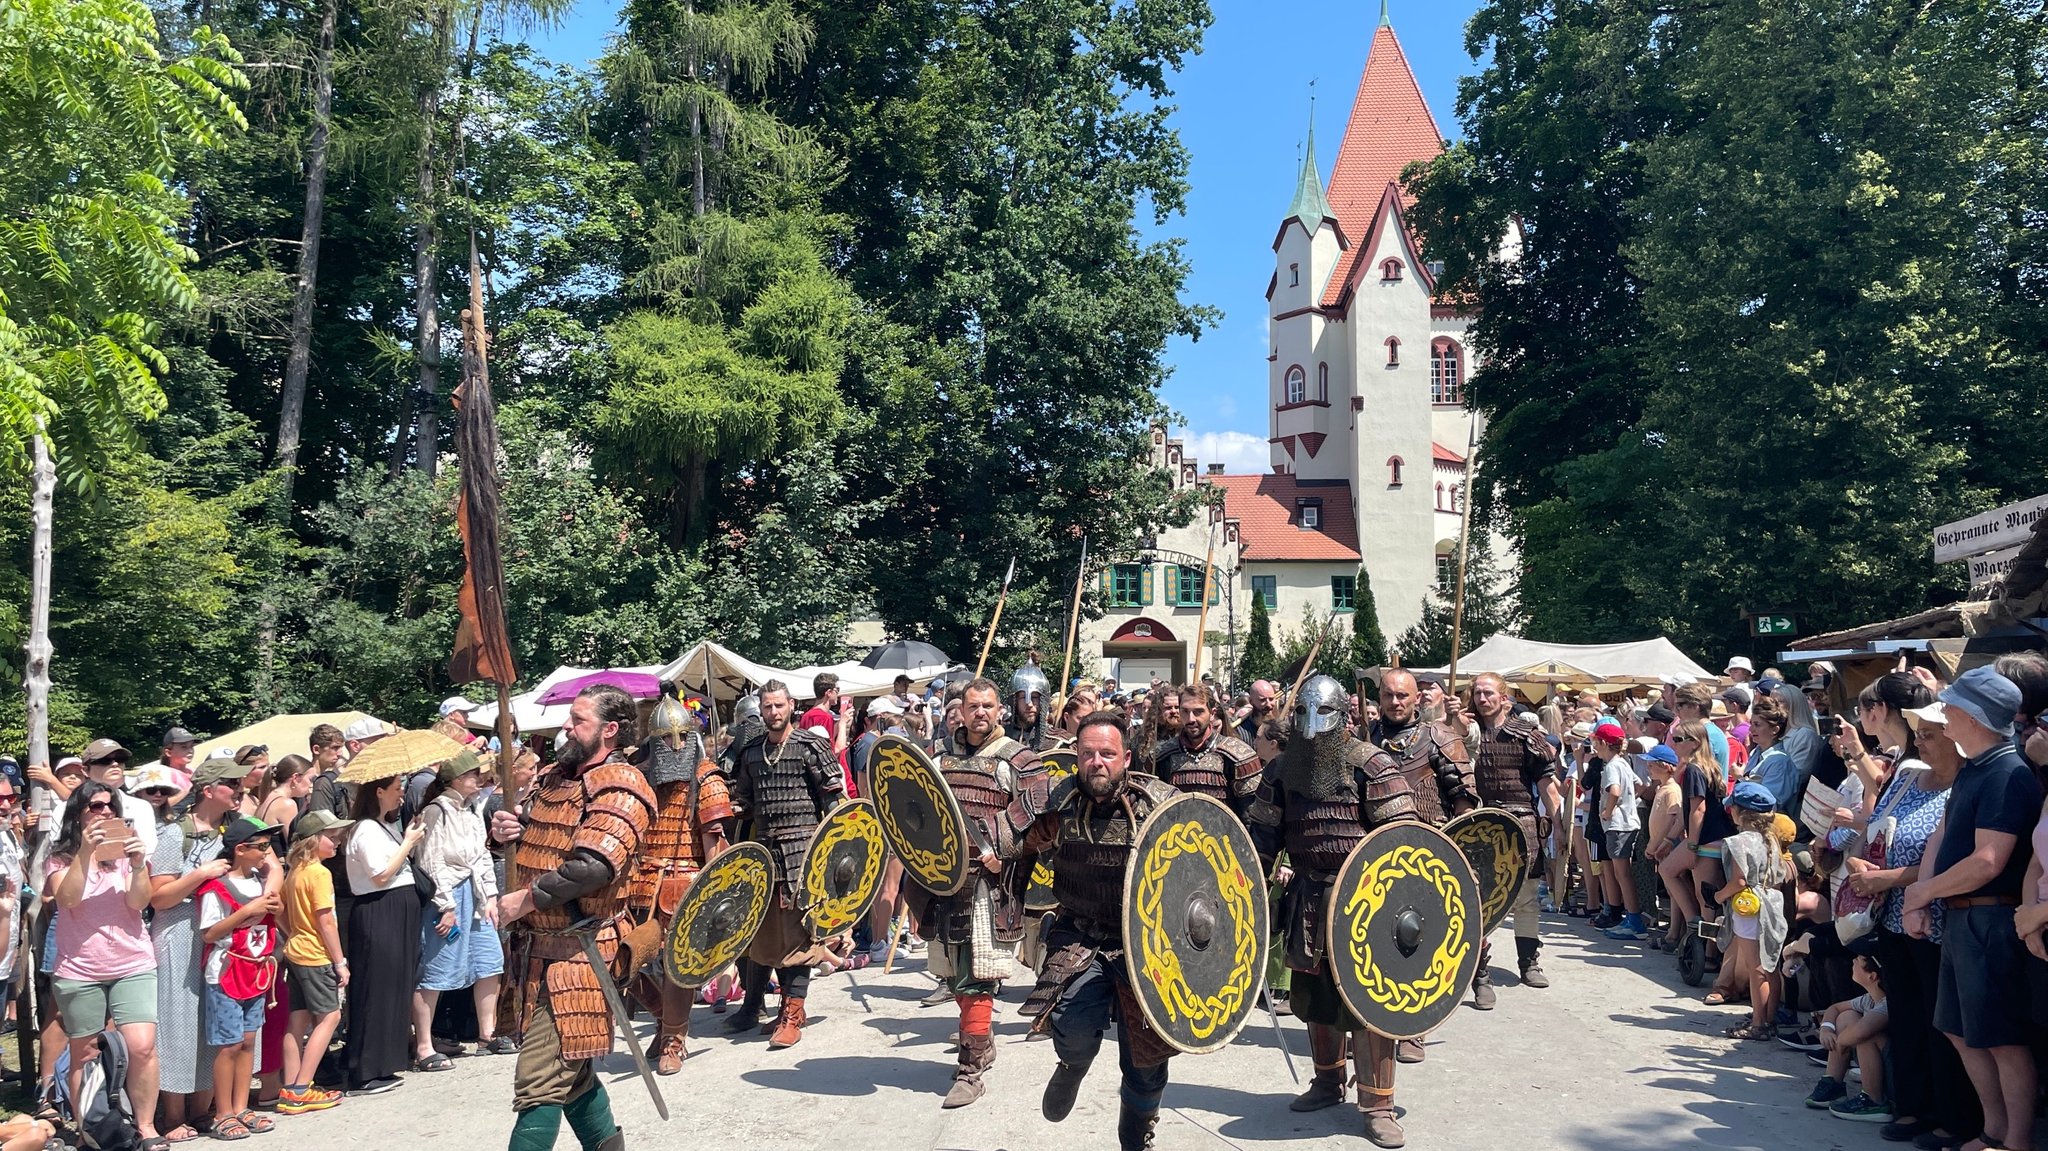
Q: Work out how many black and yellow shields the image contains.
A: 7